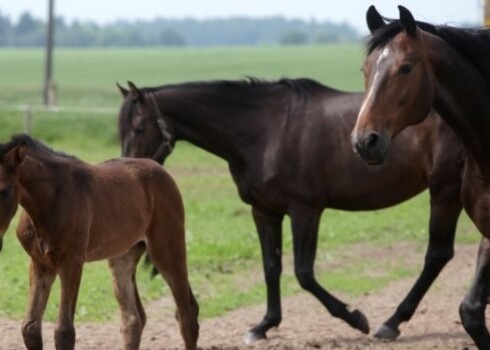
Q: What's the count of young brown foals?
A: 1